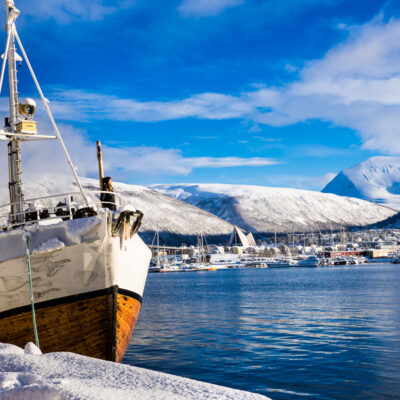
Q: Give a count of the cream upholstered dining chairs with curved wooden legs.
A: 0